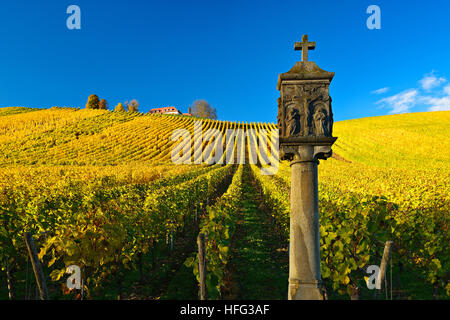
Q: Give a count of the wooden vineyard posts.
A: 3